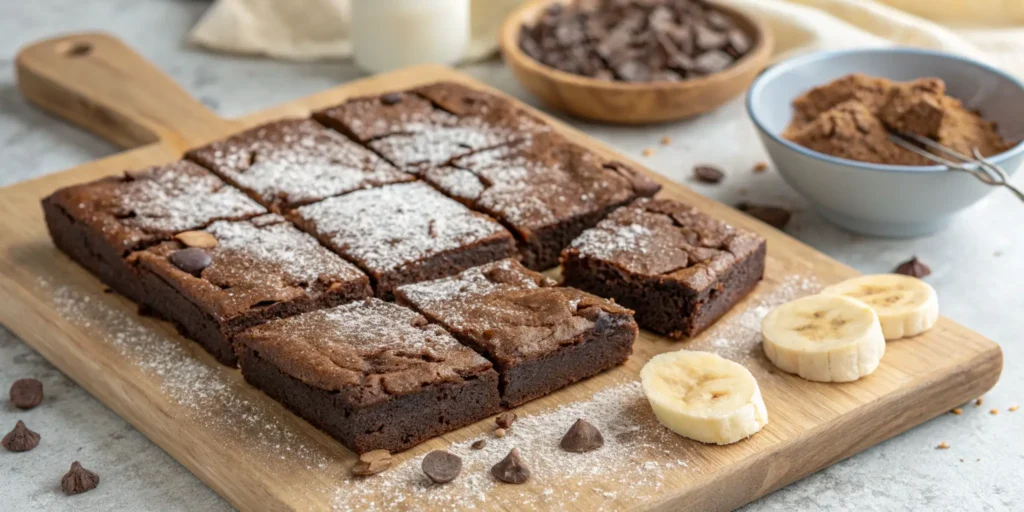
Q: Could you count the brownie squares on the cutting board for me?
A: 9